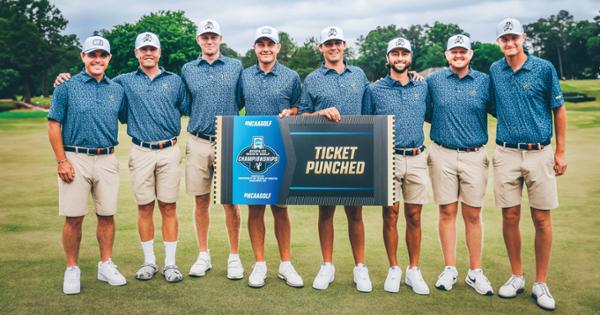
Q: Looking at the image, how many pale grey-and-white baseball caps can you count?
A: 8